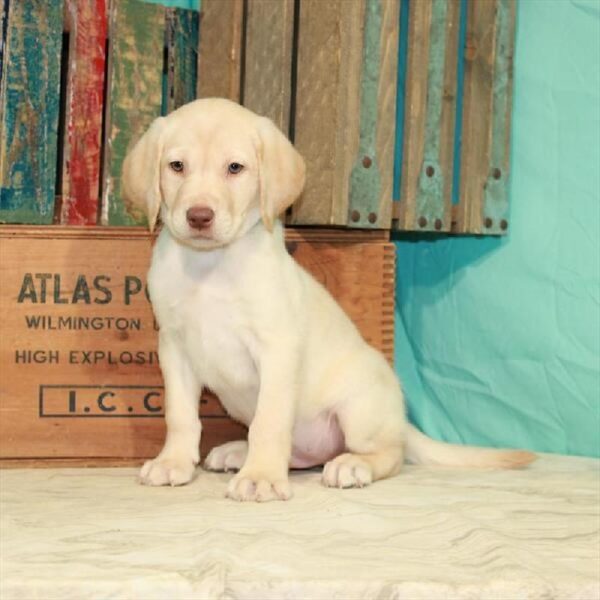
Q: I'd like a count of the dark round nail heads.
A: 9